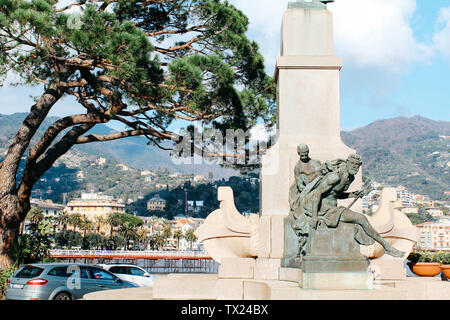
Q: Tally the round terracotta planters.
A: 2